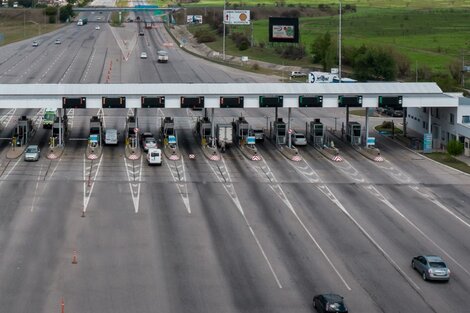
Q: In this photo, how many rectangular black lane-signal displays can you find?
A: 9